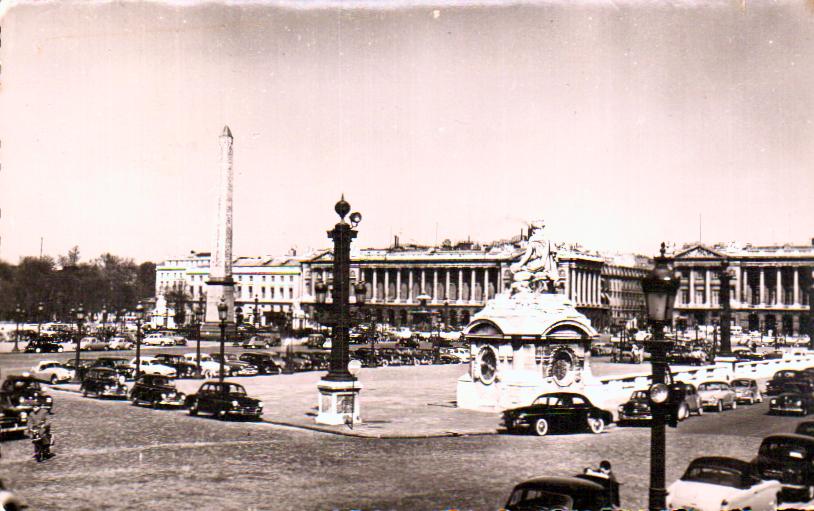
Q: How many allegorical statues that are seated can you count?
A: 1